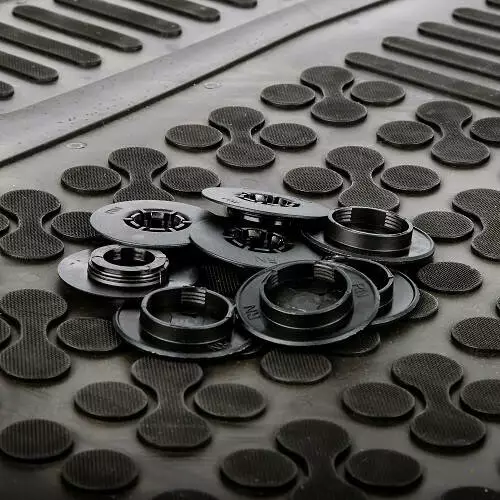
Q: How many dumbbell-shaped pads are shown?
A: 11